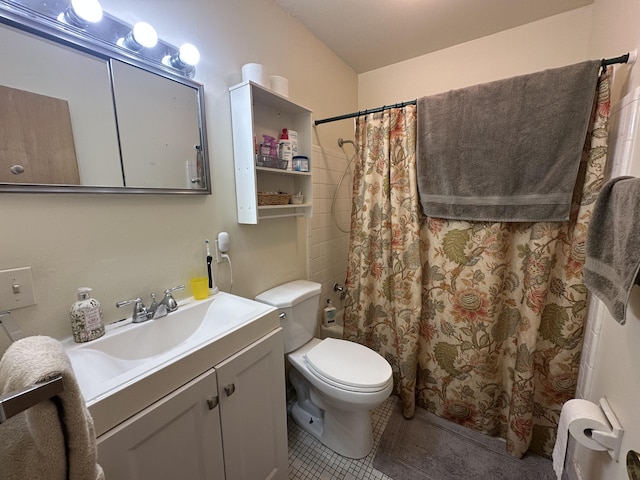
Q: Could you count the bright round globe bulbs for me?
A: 3